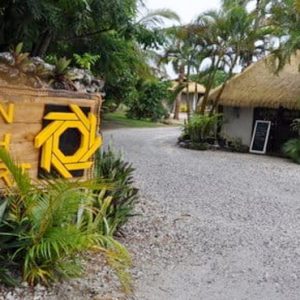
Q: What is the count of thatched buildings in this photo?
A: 2